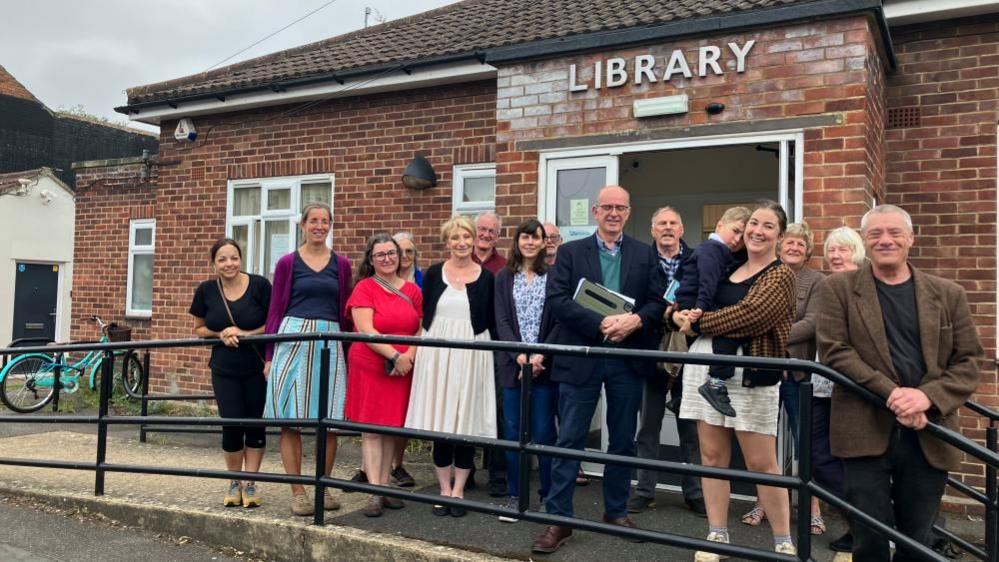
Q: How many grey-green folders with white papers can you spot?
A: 1